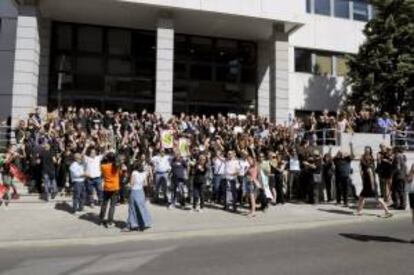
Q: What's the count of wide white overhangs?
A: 1